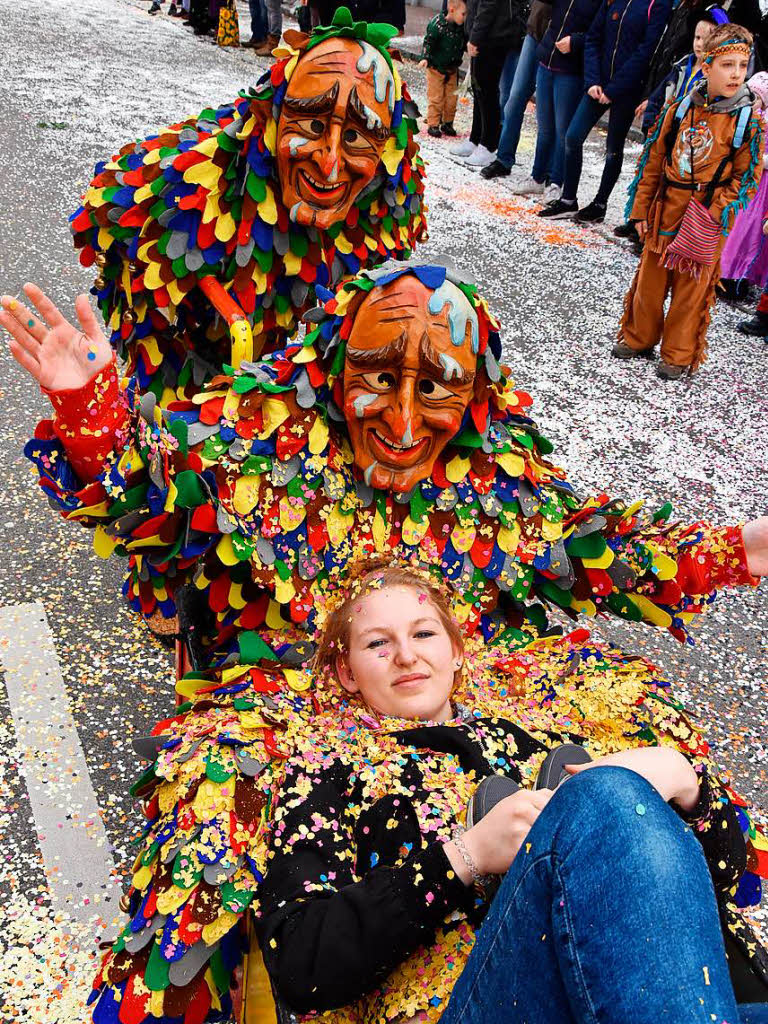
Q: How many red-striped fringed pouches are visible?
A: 1